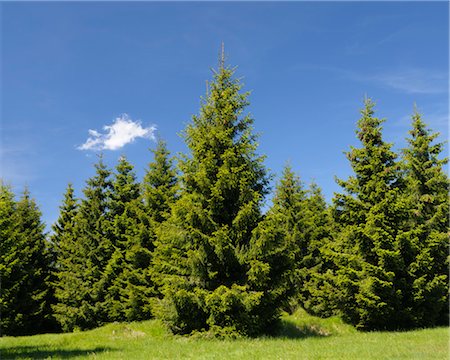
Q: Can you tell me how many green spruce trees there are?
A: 11